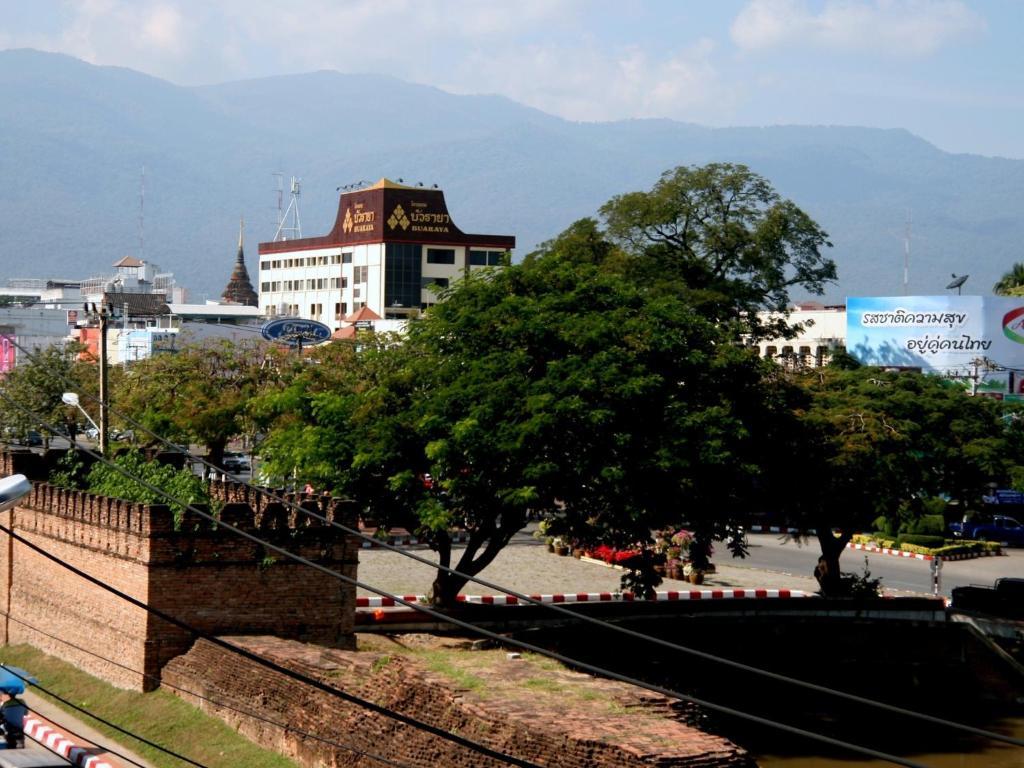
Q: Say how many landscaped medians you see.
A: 1